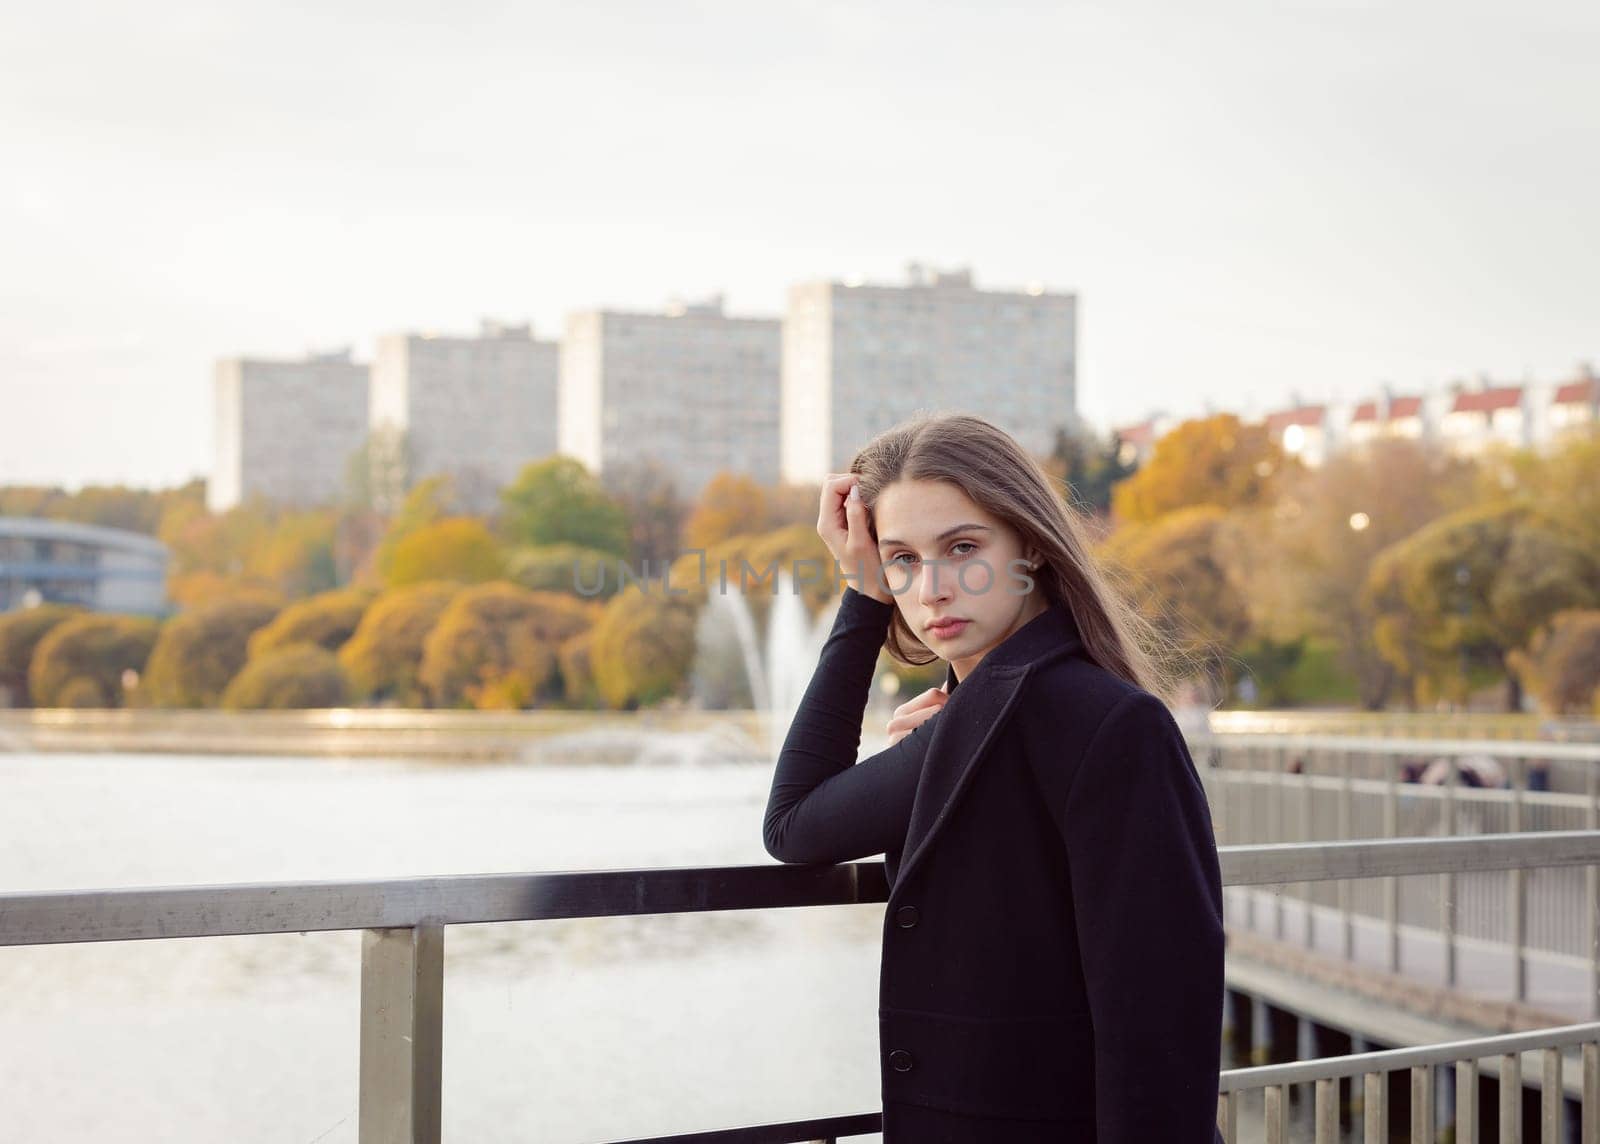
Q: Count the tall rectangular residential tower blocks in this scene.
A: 4